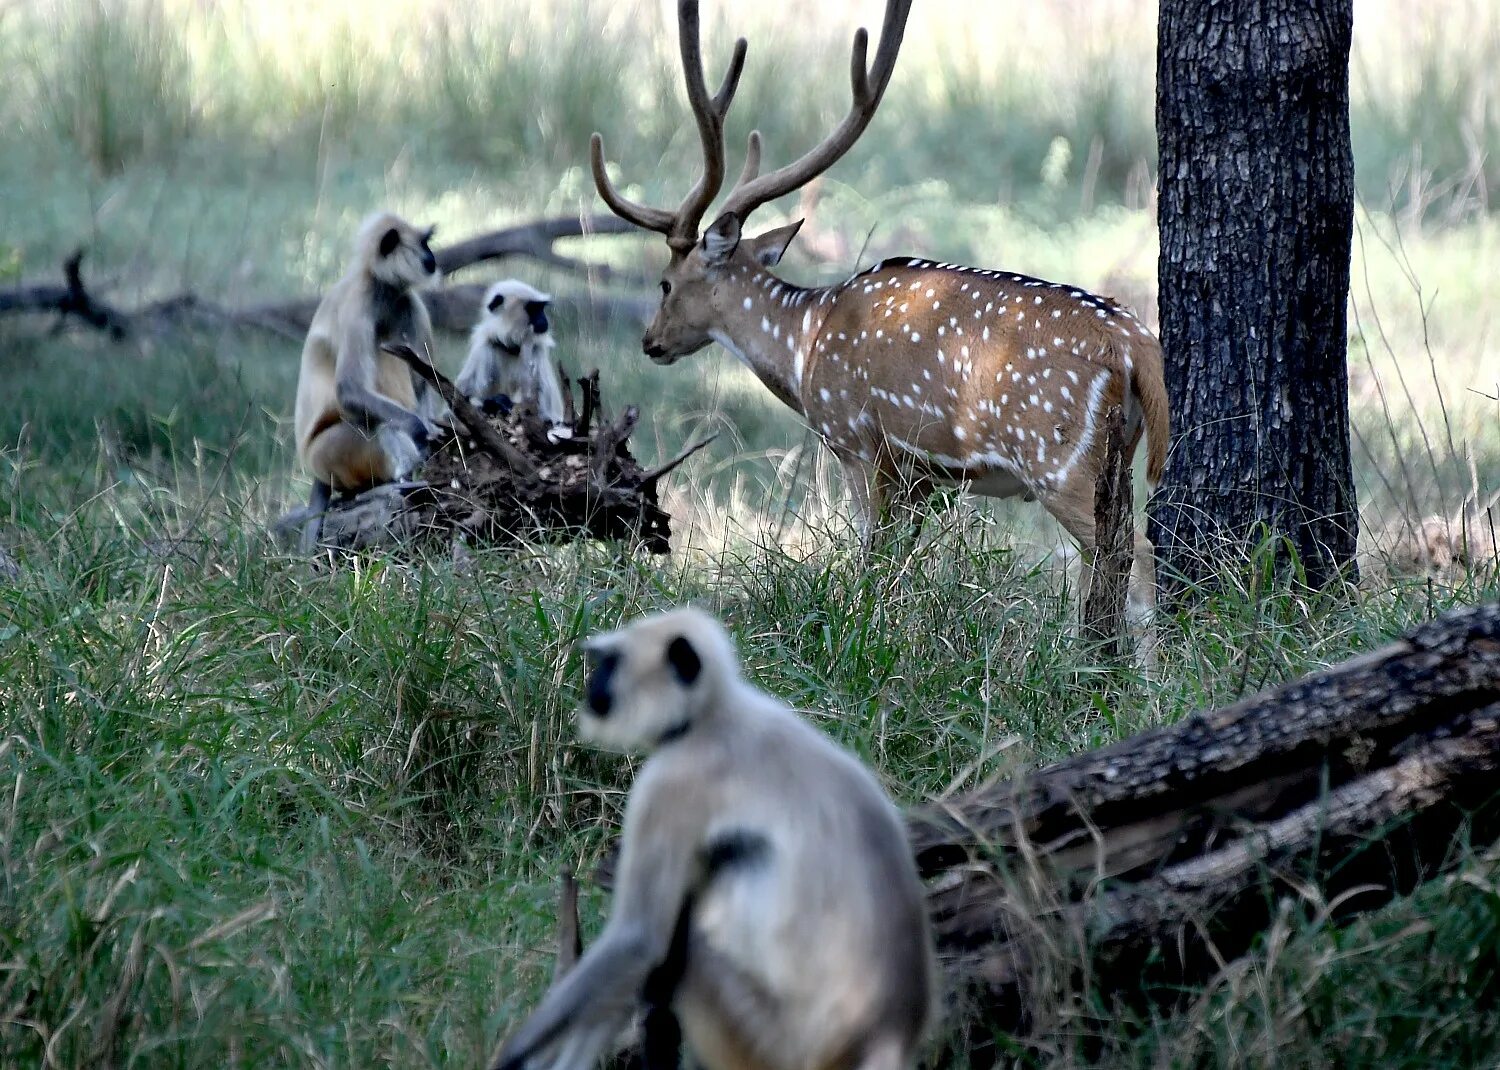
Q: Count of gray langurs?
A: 3